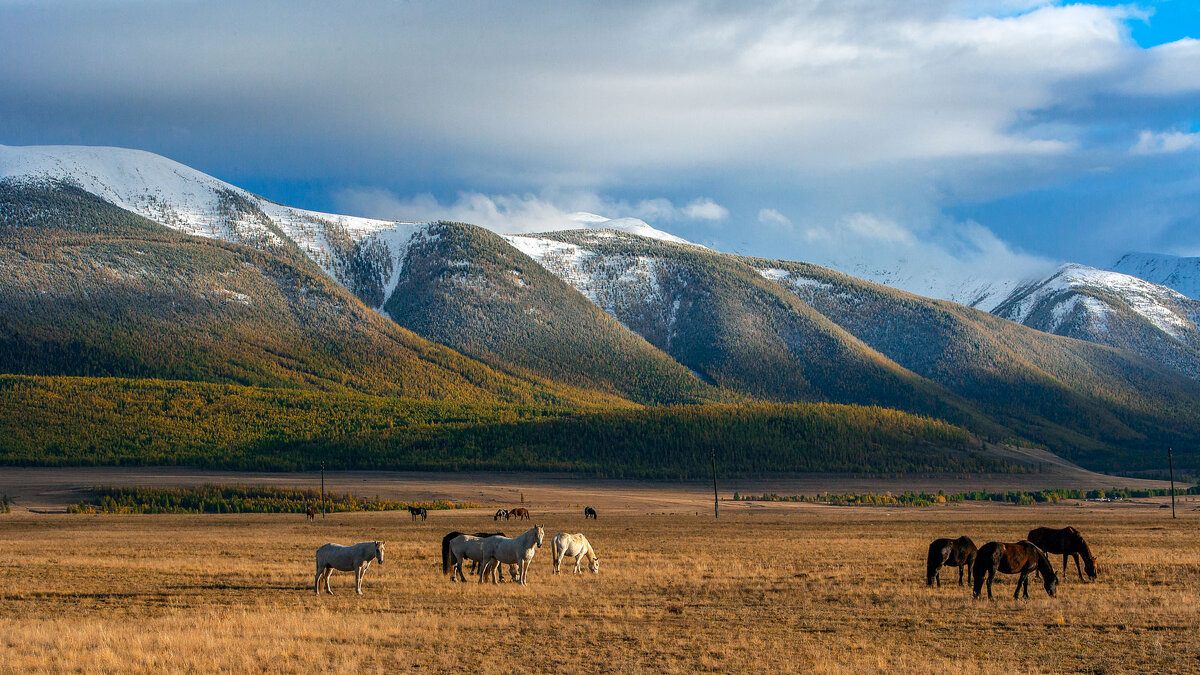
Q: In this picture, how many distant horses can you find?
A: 5